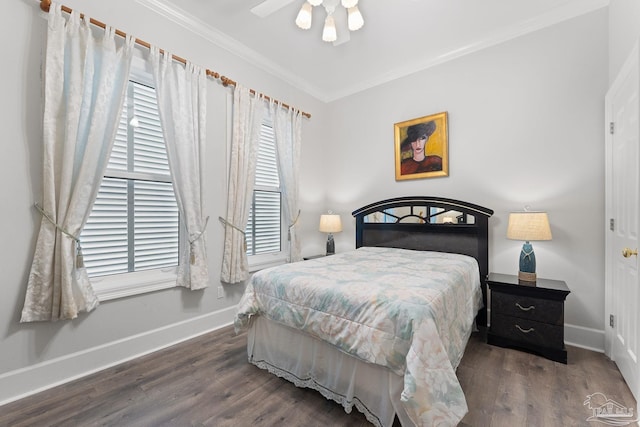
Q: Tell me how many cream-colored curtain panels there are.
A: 4